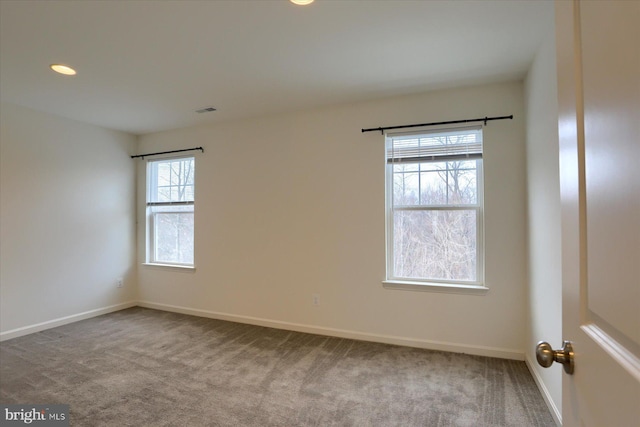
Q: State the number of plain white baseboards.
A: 3